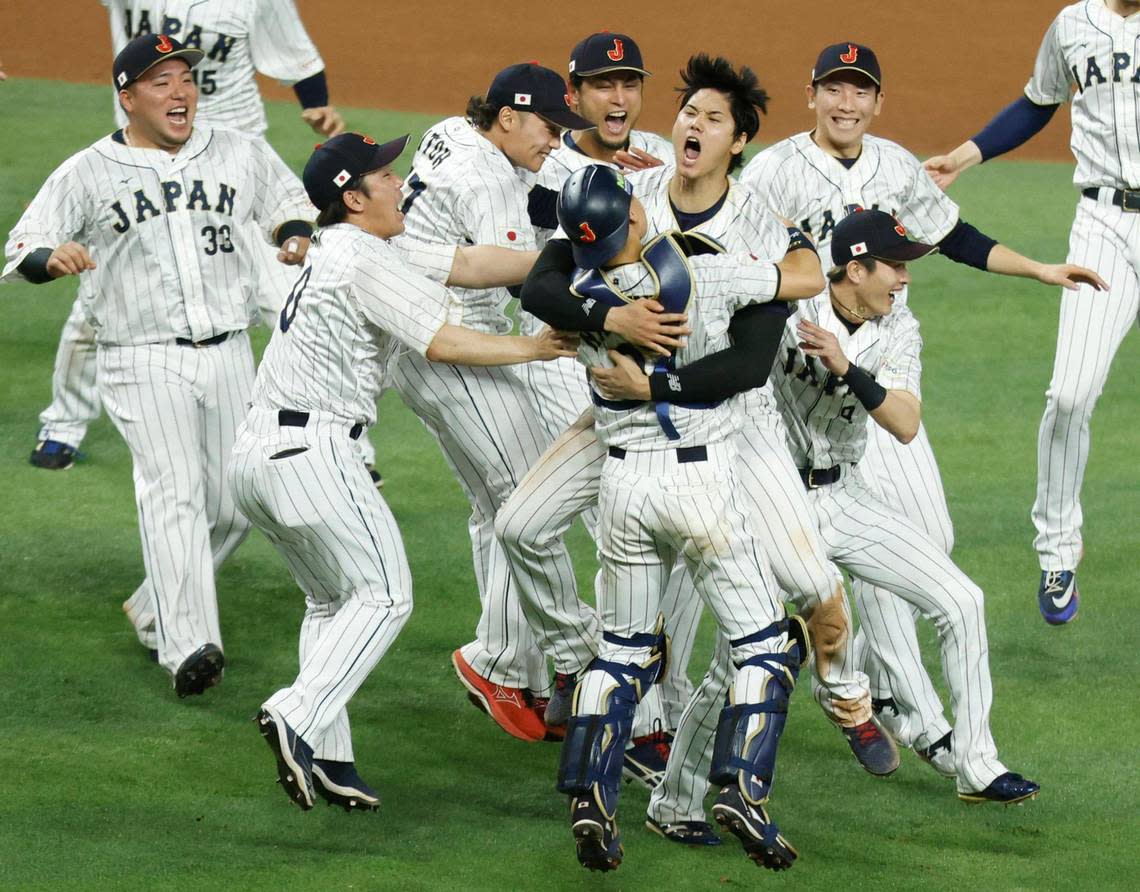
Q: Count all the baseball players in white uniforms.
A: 10